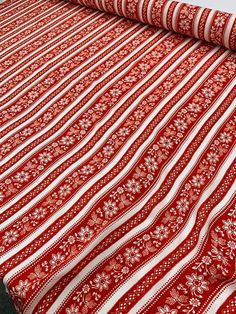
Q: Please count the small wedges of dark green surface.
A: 1